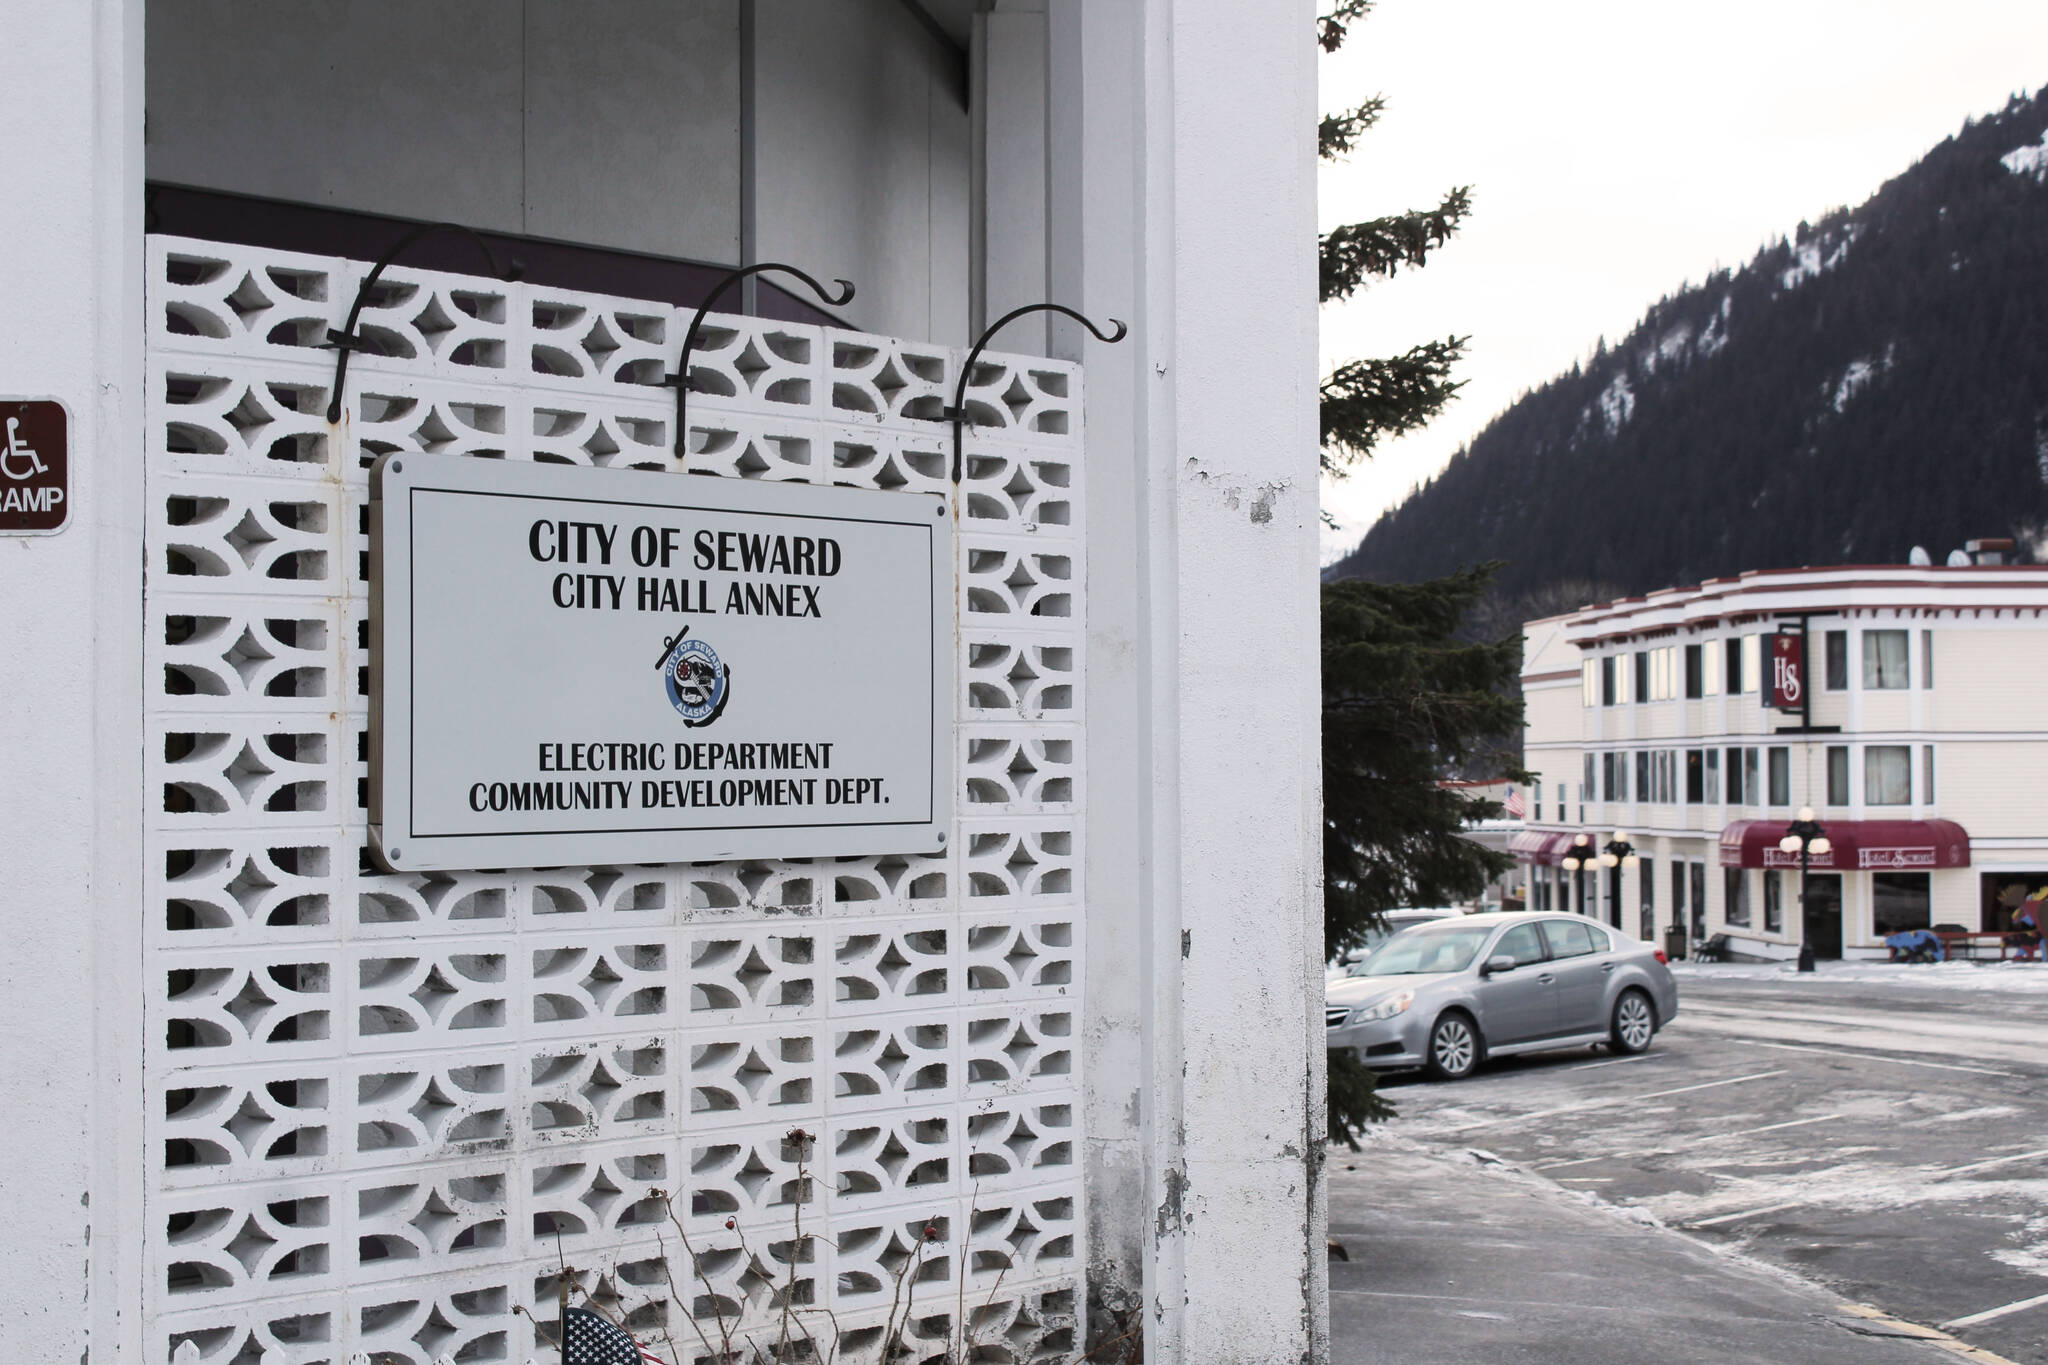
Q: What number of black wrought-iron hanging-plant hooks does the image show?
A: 3